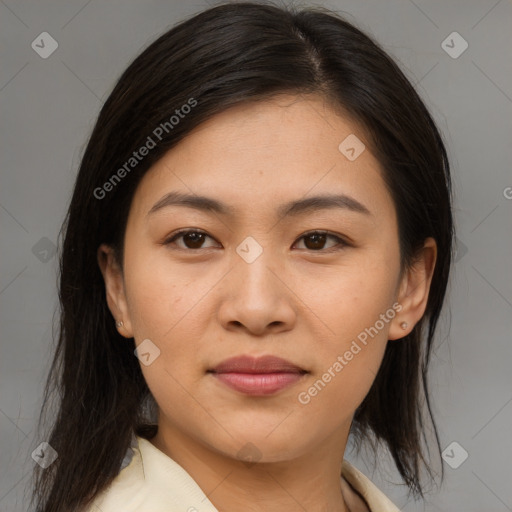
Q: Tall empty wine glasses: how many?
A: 0